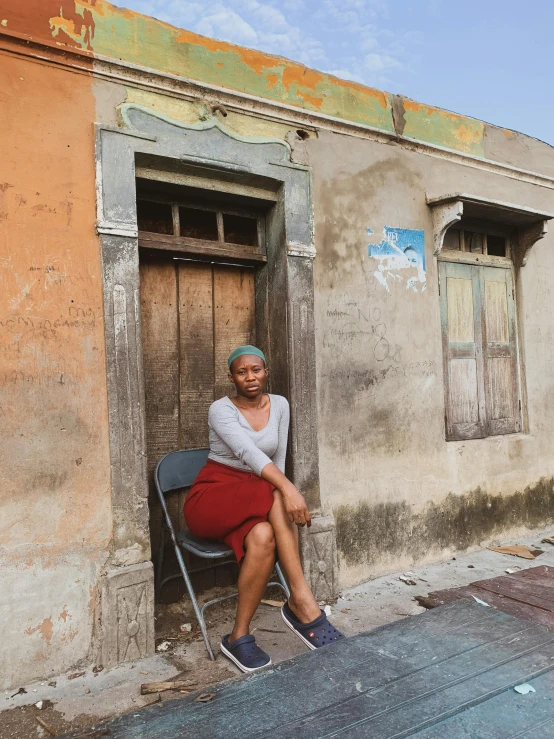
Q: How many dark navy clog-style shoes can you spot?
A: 2